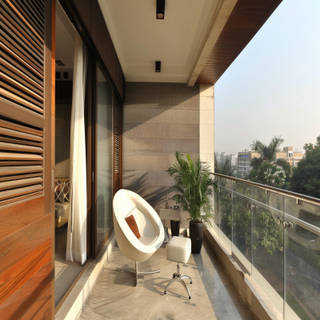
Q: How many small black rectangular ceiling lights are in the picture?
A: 2